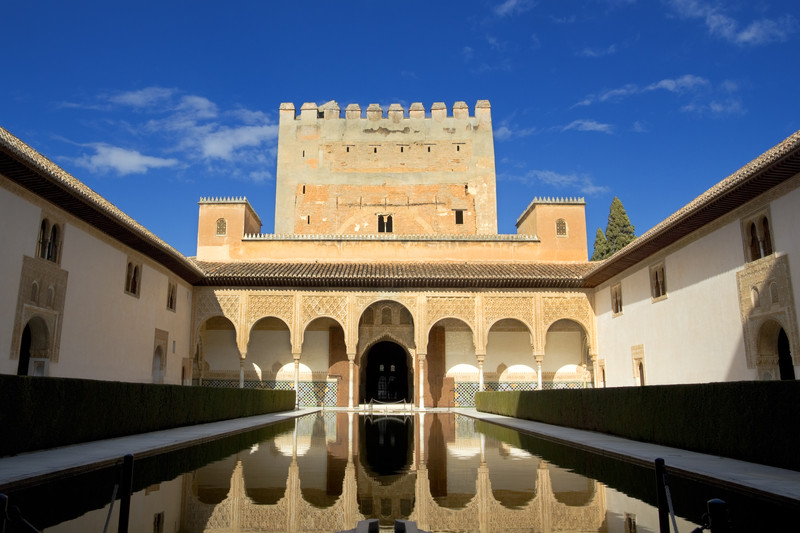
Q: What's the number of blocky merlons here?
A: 10